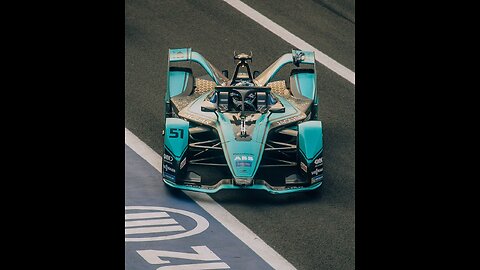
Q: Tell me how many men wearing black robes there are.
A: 0